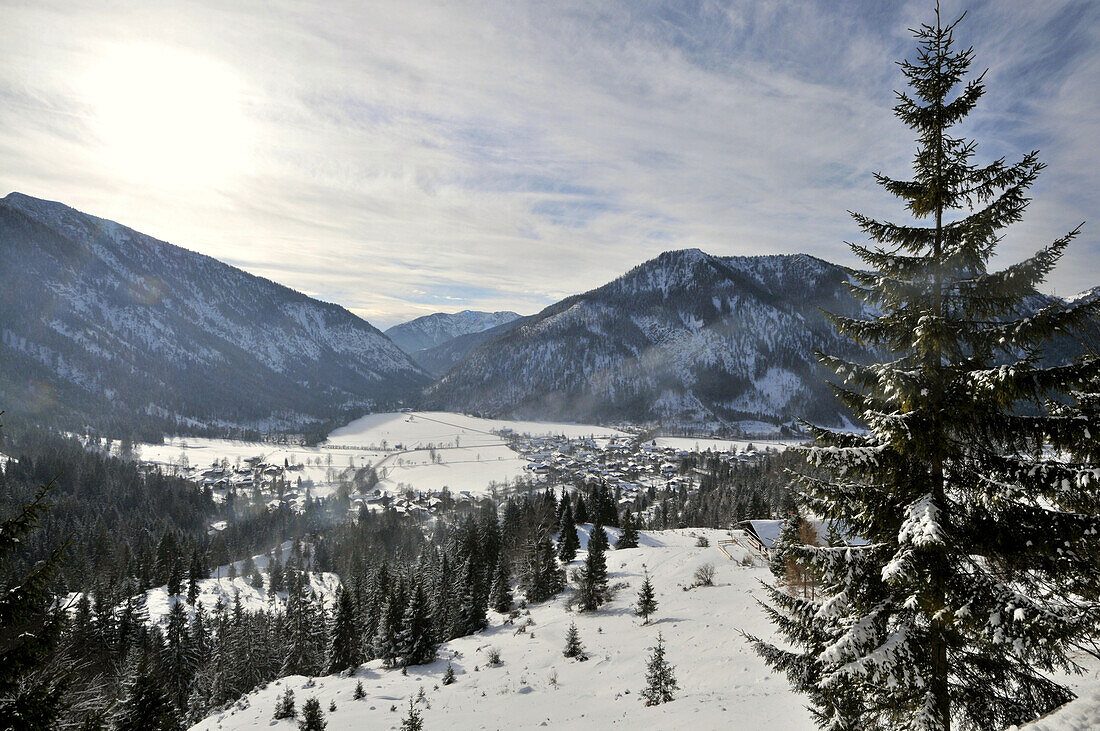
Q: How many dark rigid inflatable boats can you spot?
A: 0